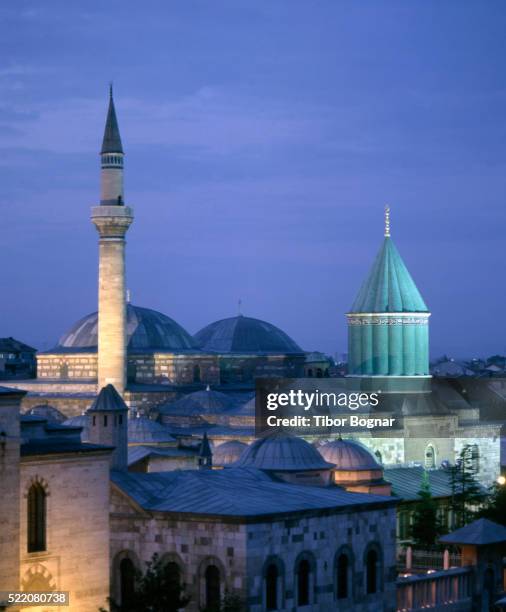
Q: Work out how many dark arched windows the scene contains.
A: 8